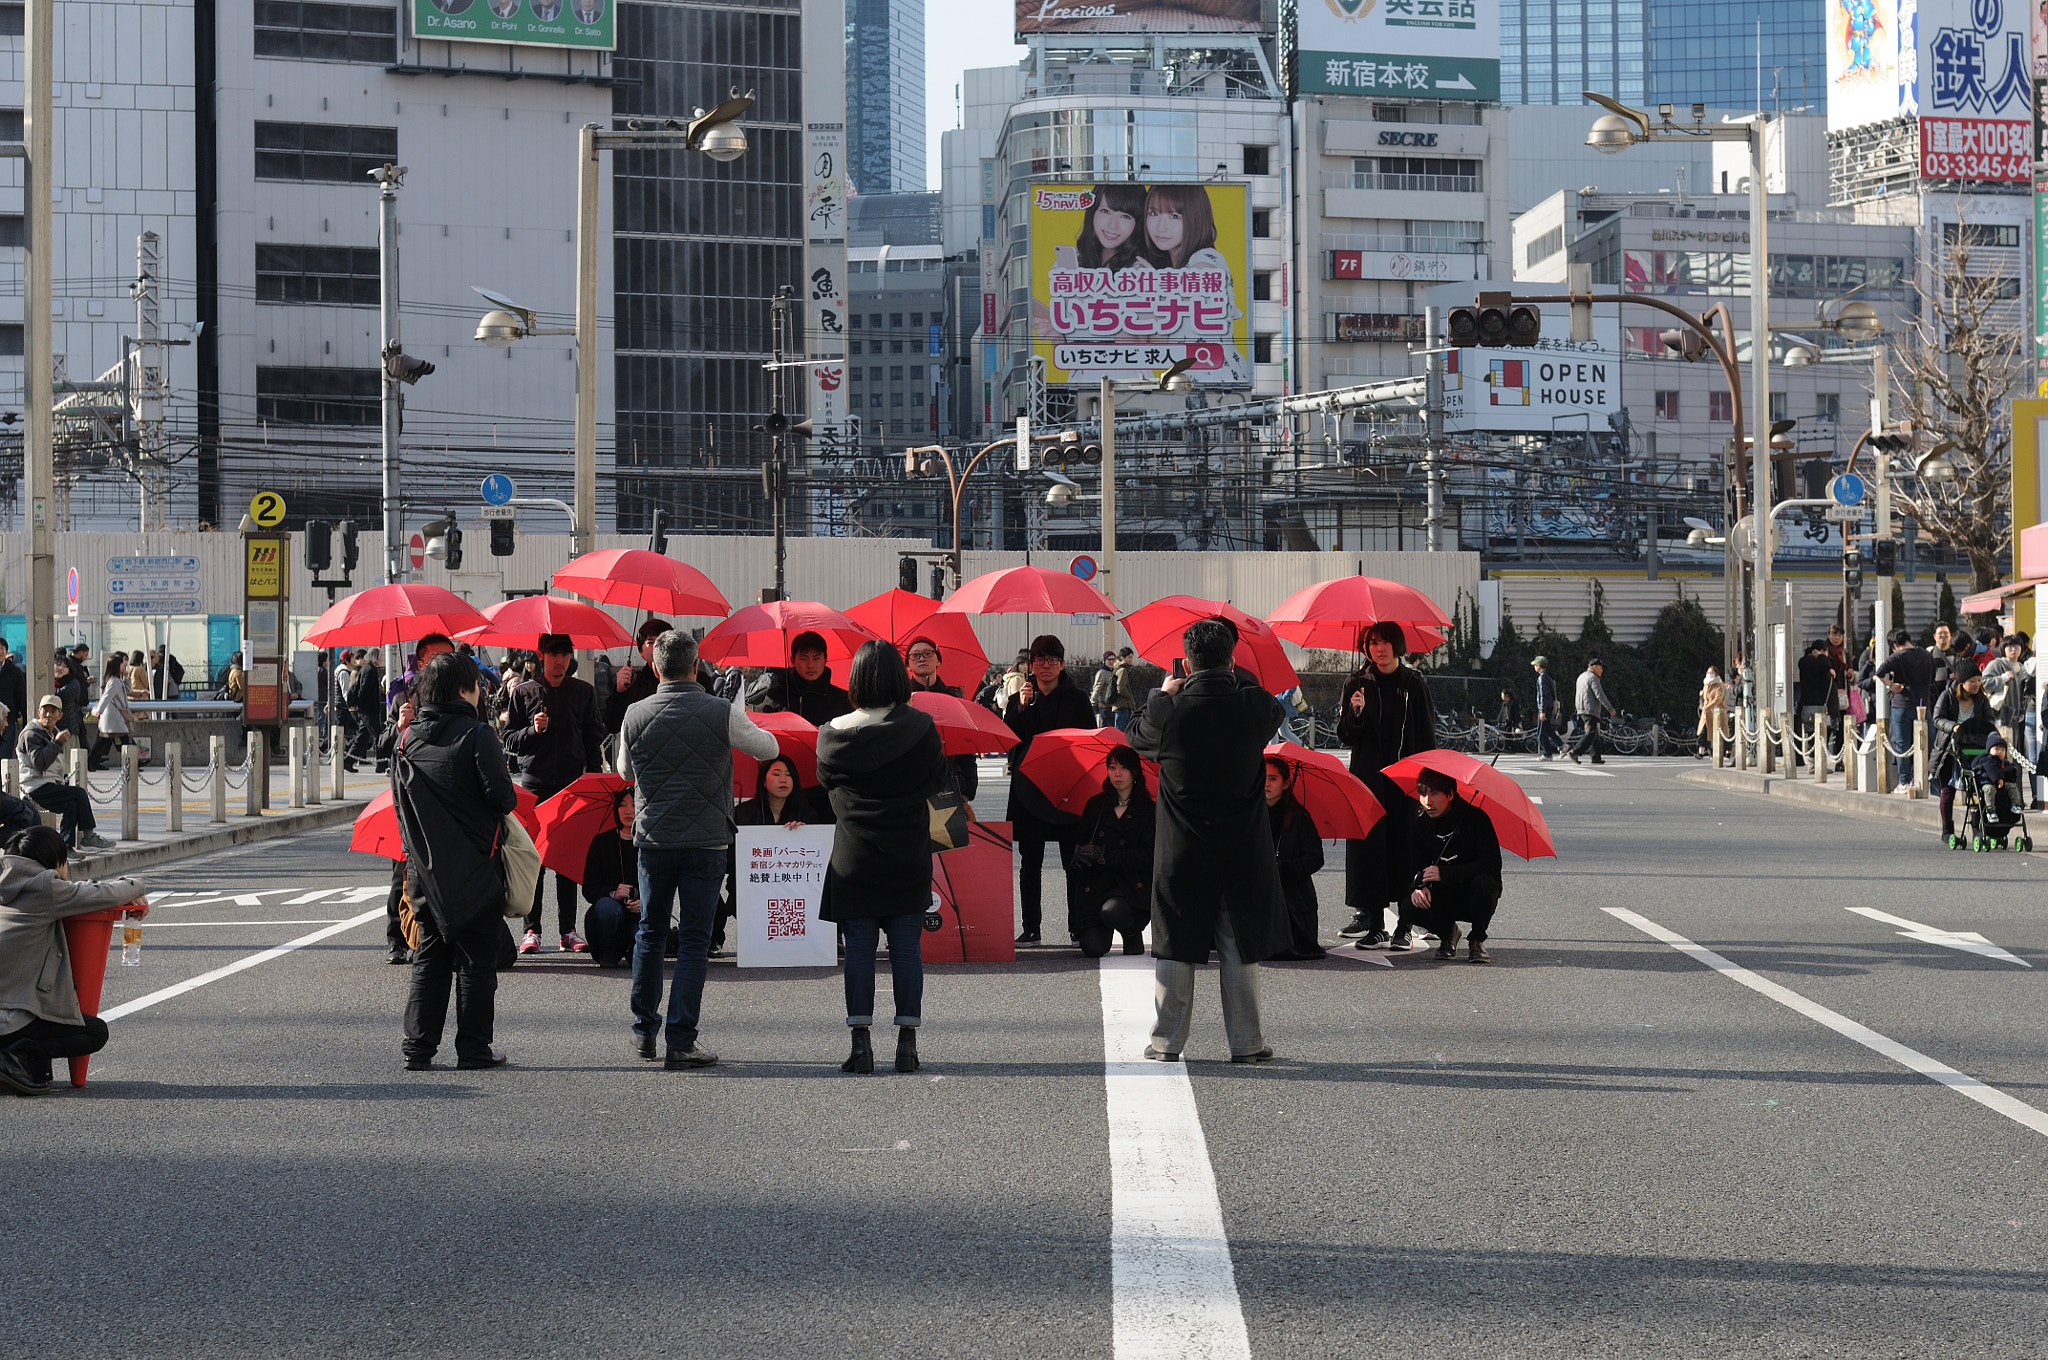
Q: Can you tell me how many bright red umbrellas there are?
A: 15